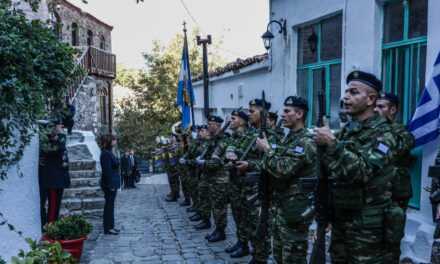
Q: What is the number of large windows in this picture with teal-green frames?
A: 2